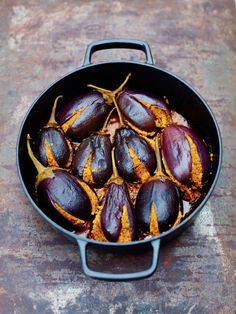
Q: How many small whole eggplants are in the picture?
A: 9